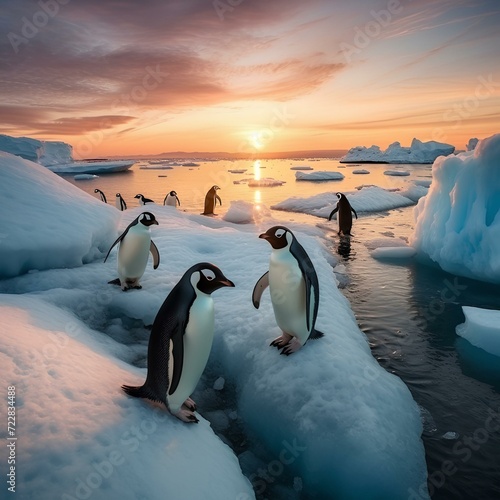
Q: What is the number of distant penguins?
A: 6